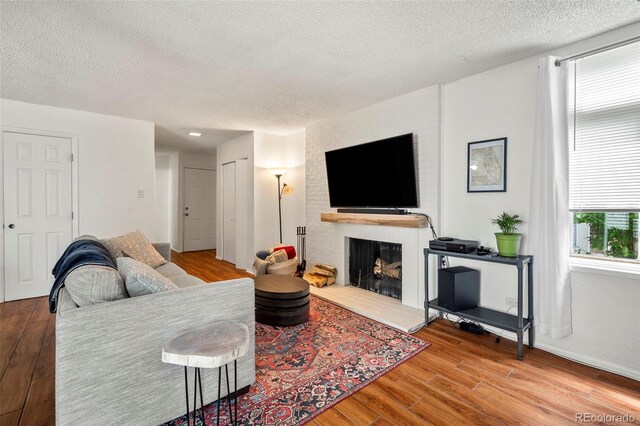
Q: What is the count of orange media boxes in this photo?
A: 0